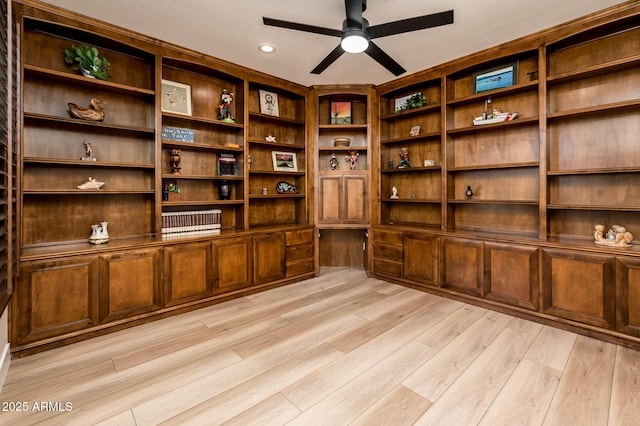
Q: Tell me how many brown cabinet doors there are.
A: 12